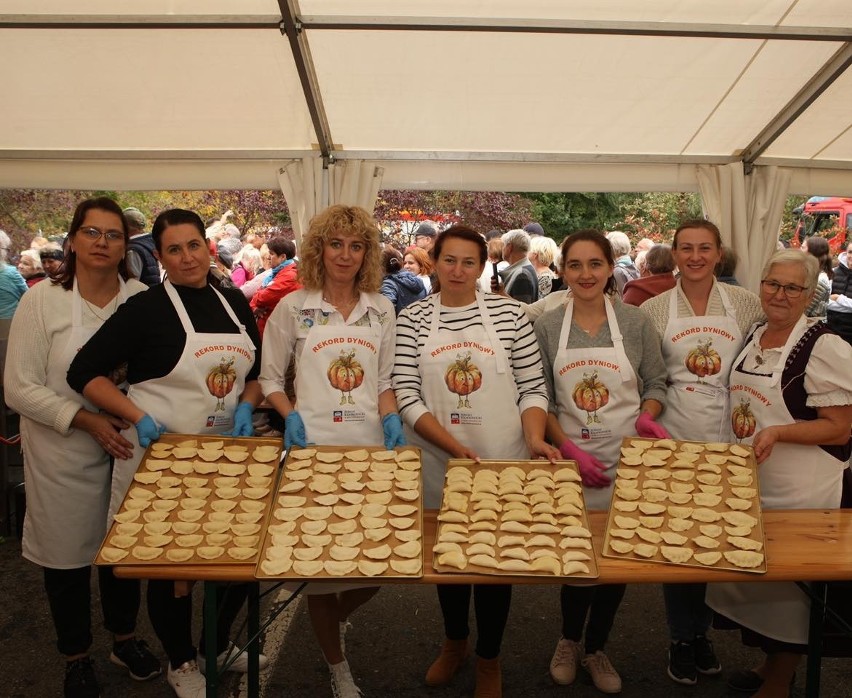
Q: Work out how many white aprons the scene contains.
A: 7